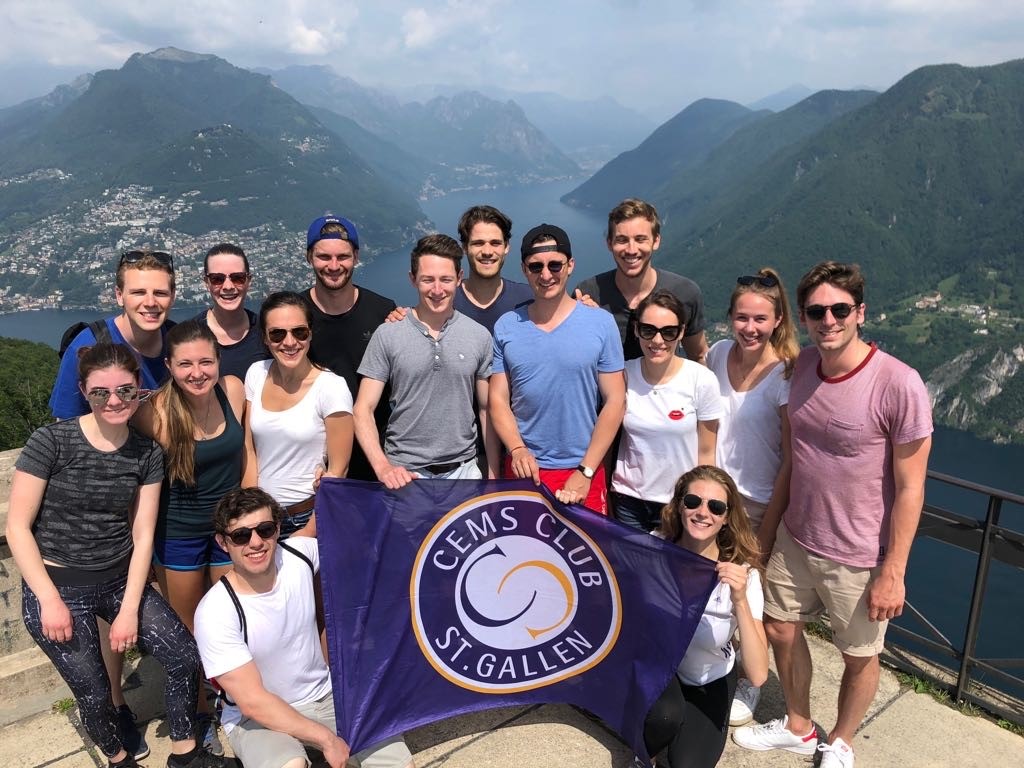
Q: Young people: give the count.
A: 15